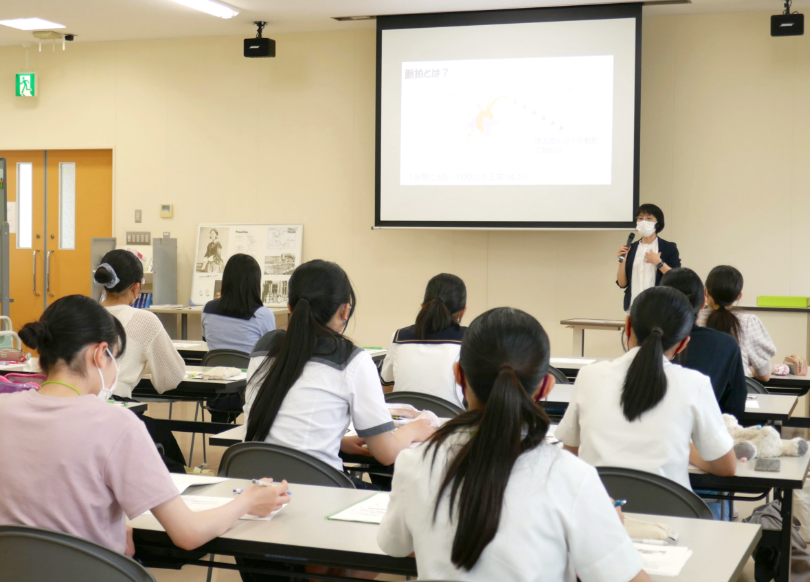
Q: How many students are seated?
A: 9